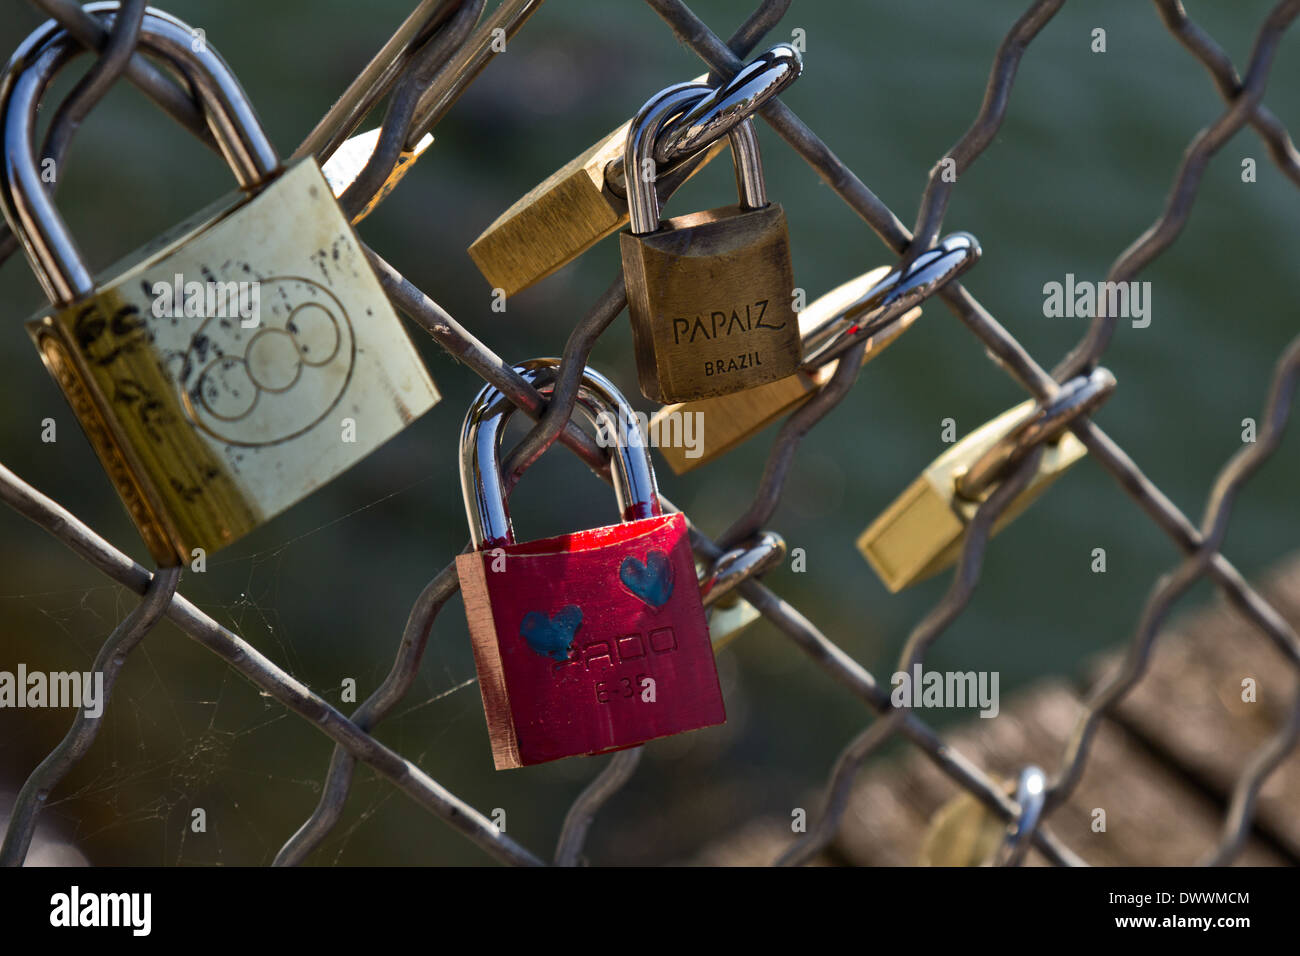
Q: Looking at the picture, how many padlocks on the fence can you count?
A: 9